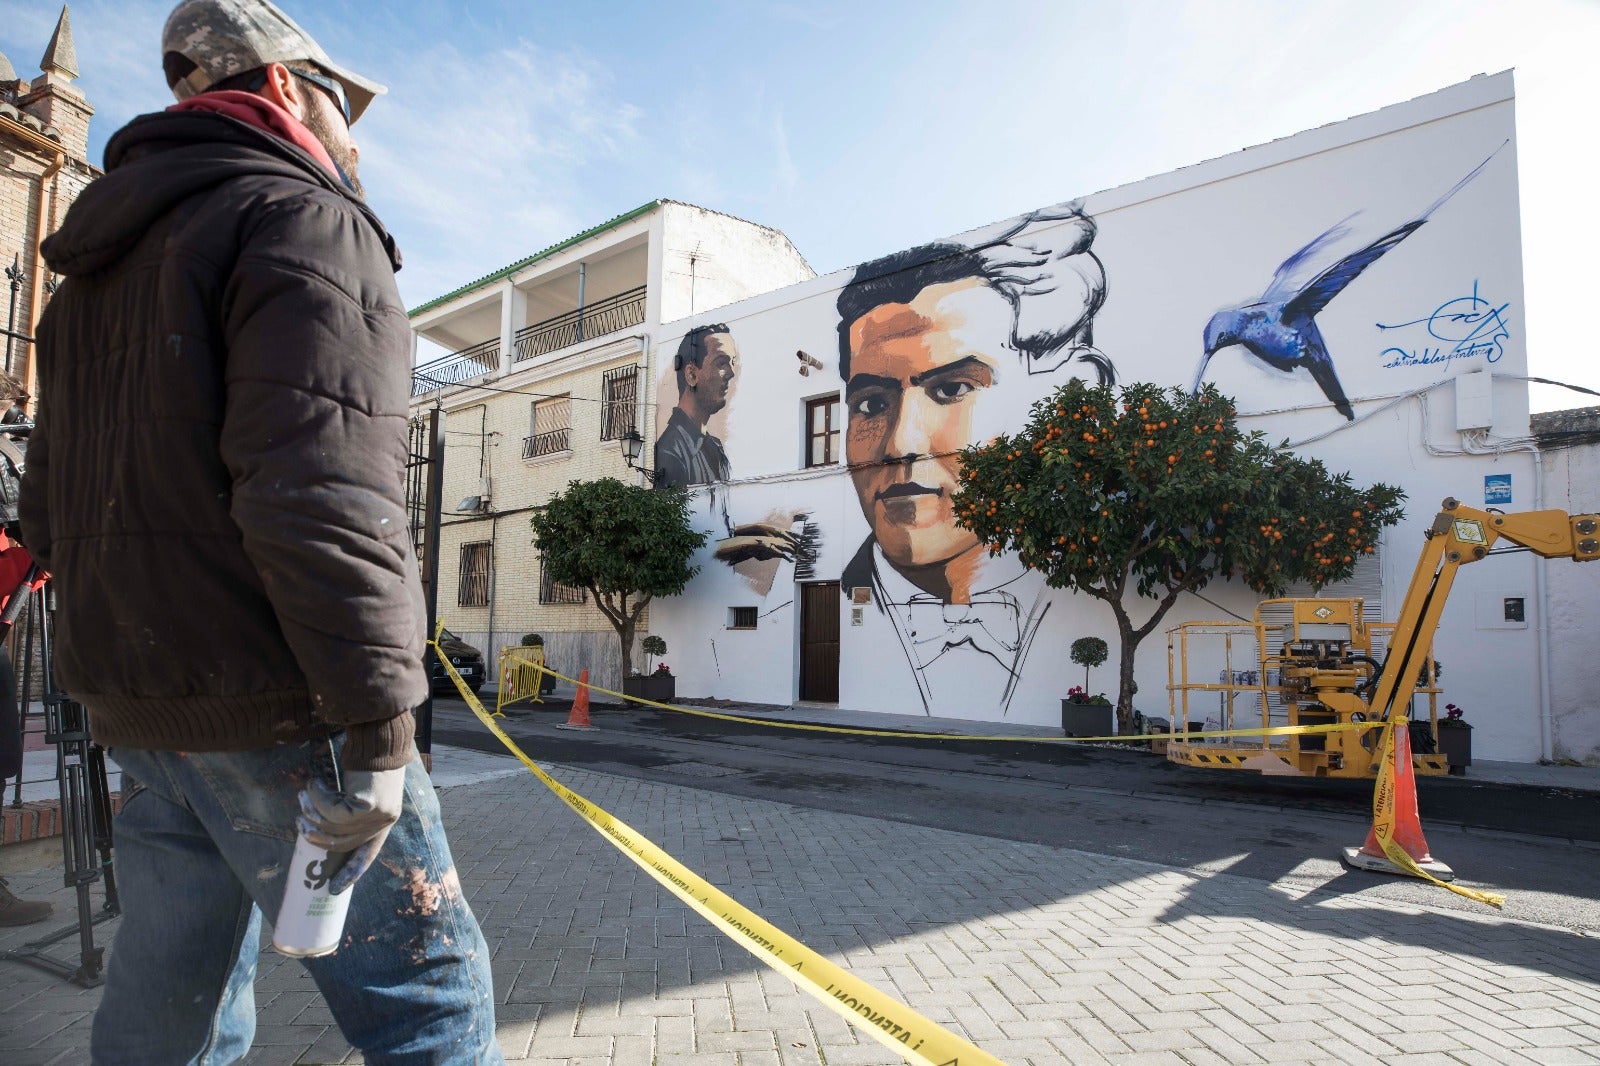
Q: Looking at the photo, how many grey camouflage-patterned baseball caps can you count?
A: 1